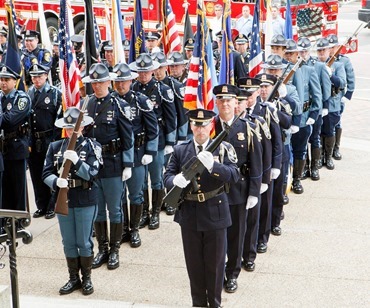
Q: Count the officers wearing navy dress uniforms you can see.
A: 5